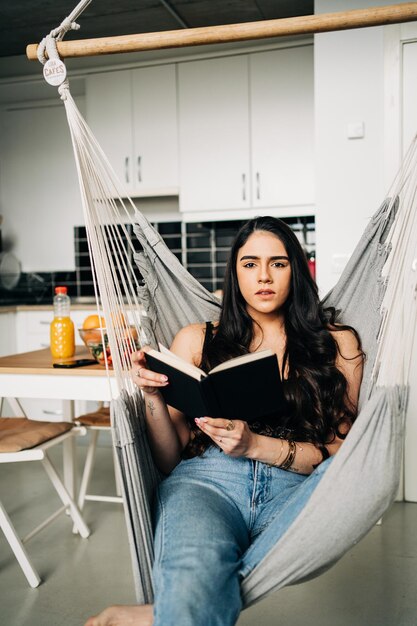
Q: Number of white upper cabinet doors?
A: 4